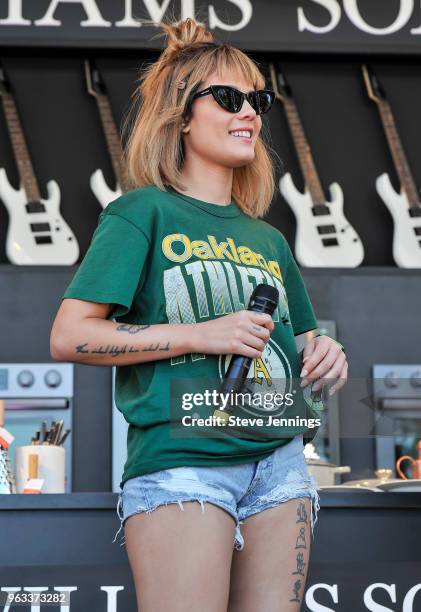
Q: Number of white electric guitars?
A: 4